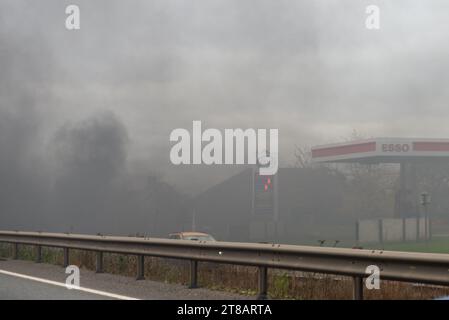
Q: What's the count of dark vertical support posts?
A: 8